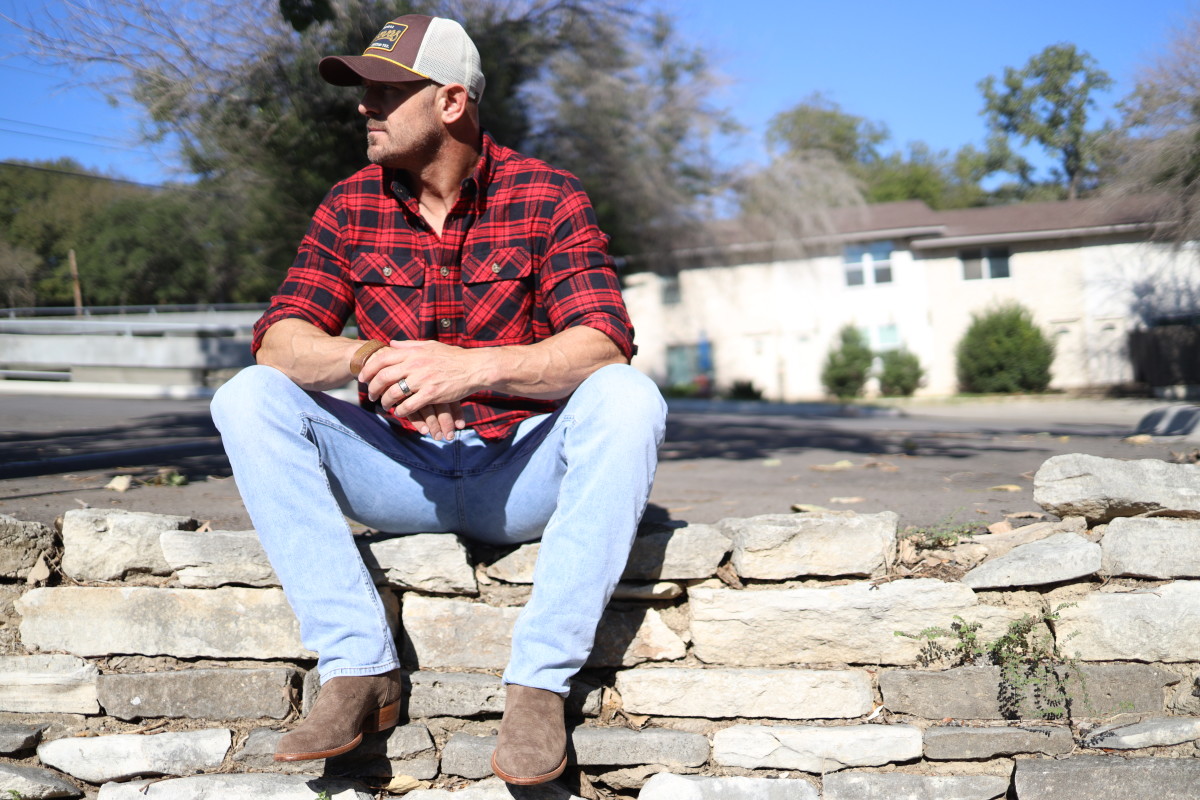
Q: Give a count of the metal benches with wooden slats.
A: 0